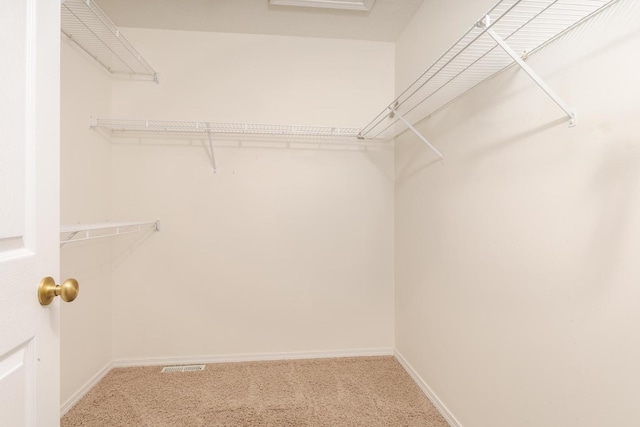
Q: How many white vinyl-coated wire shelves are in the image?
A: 4